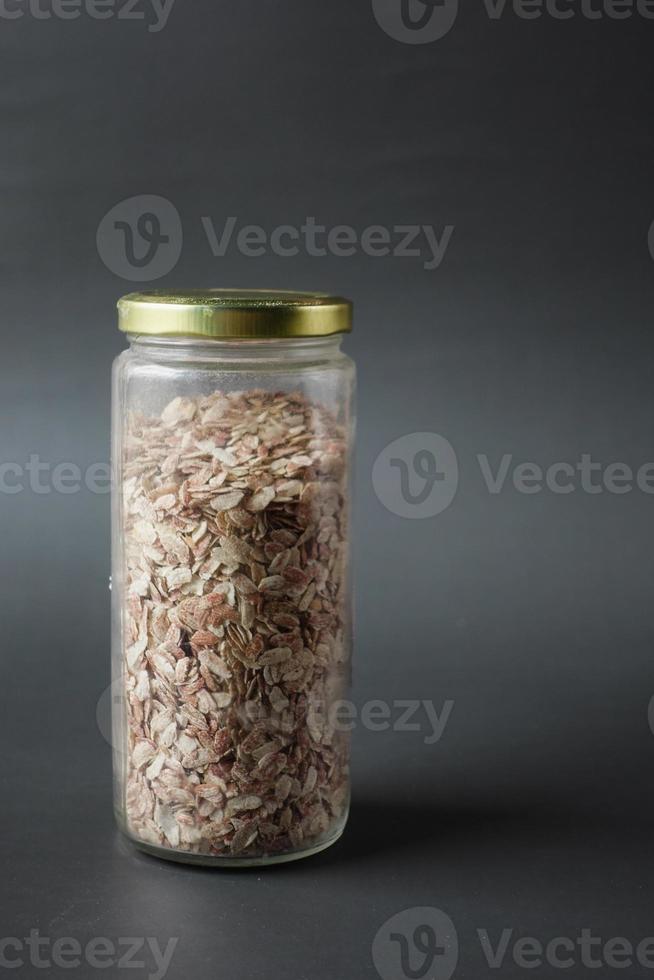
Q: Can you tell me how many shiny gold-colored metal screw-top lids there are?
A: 1